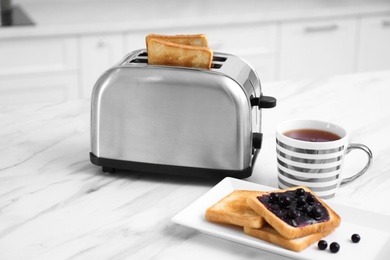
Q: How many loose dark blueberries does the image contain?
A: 3